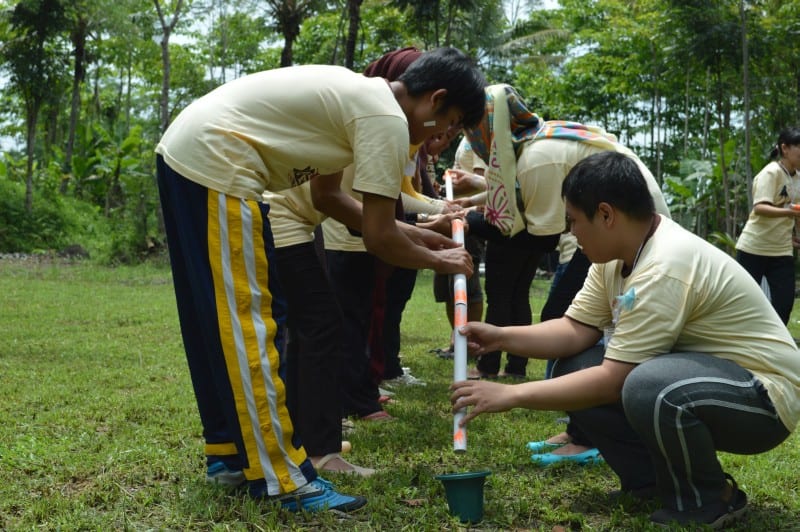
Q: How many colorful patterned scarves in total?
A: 1